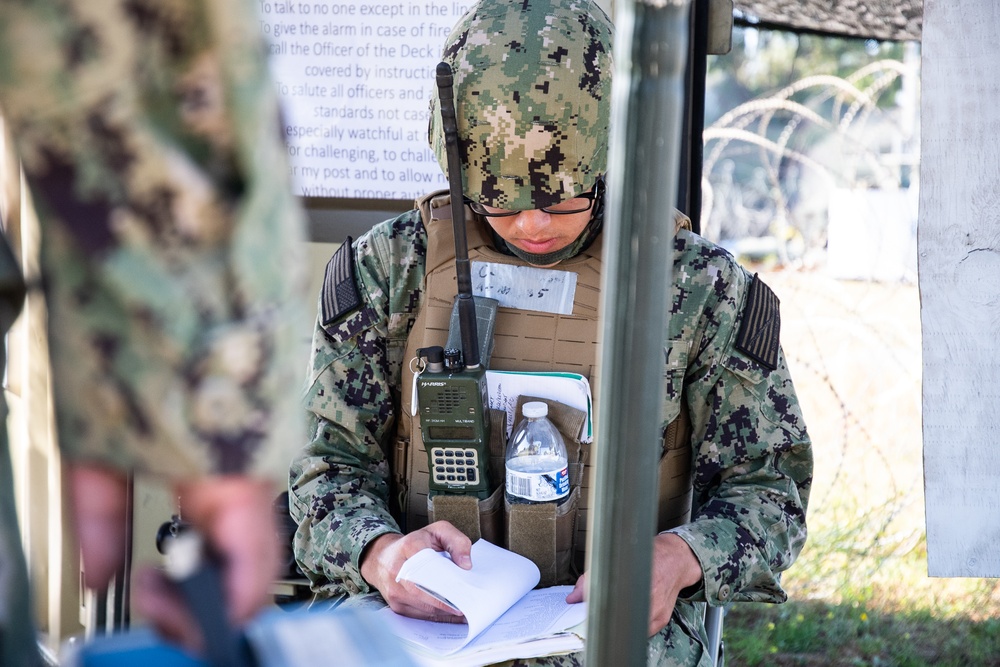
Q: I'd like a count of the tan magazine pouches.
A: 2